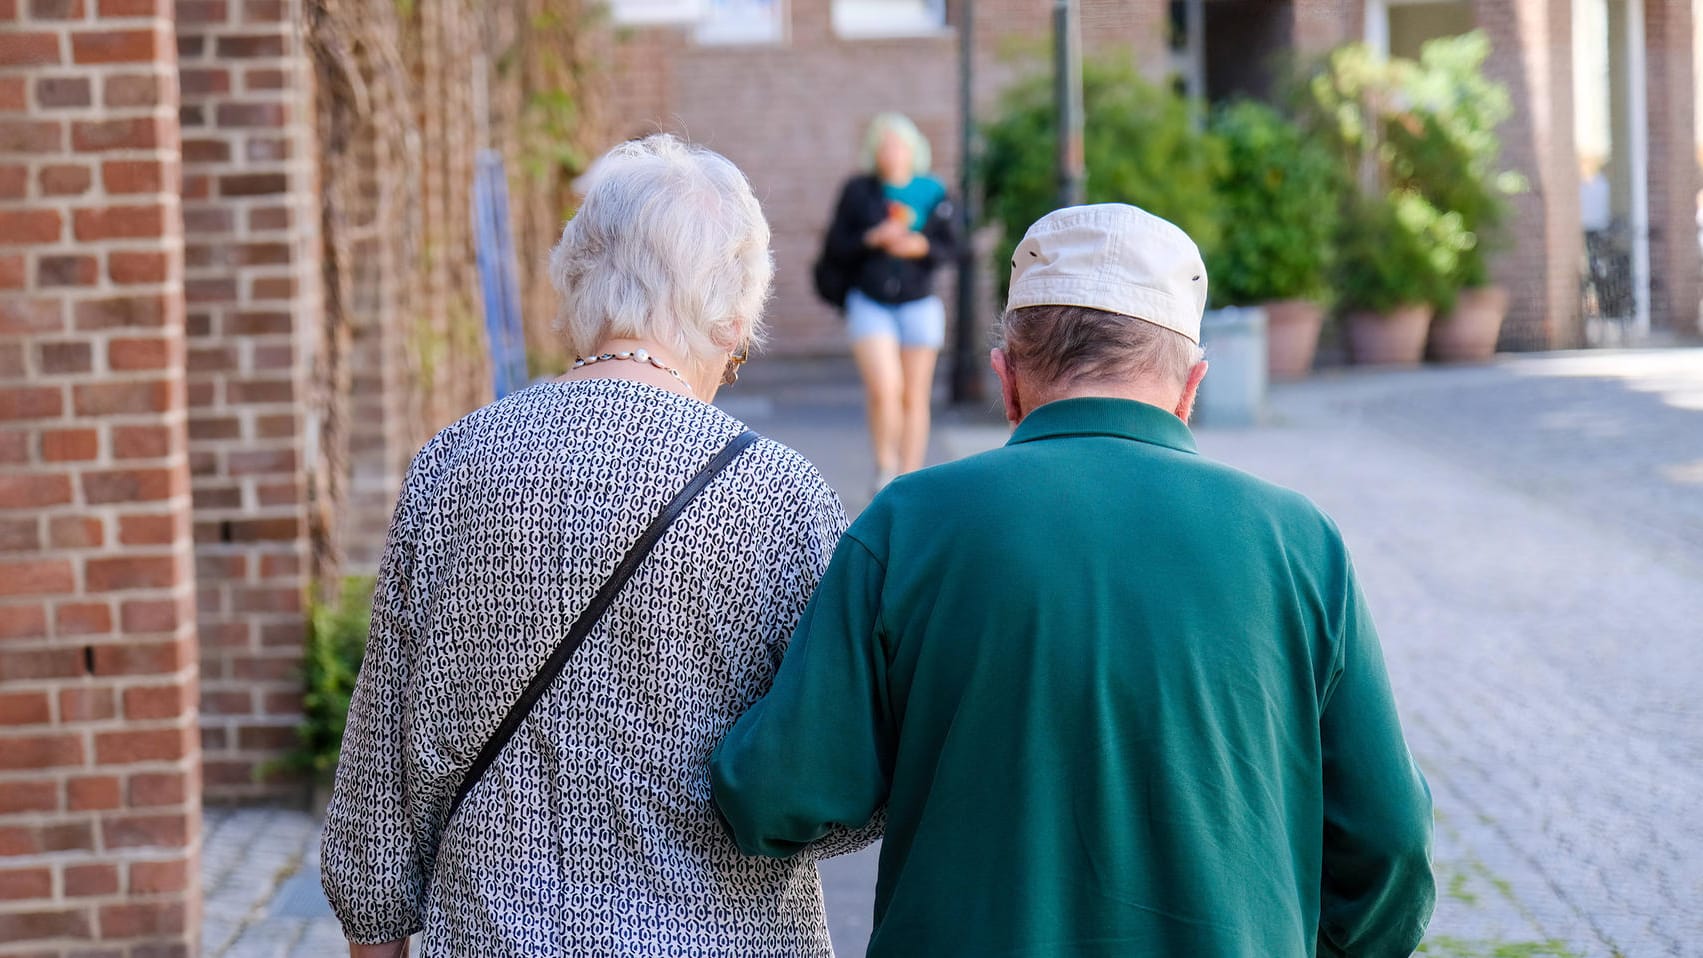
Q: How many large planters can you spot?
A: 3